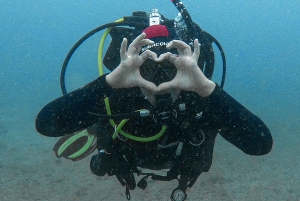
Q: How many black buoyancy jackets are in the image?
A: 1